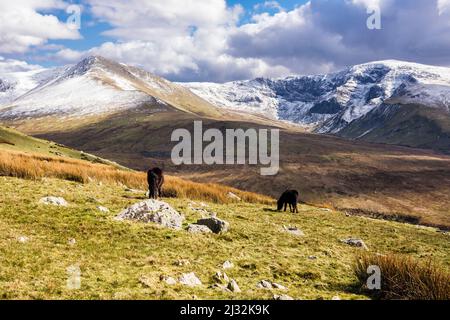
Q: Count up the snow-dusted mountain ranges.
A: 2